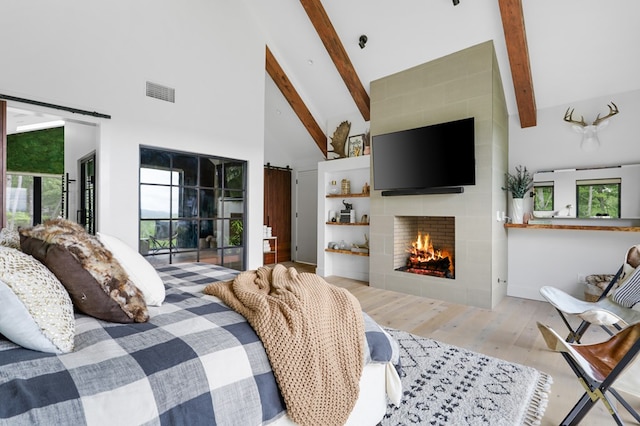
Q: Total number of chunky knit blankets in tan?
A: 1